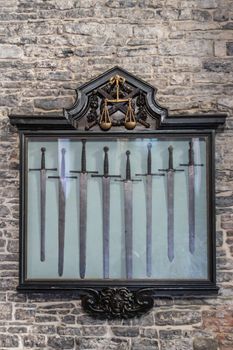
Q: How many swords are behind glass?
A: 8